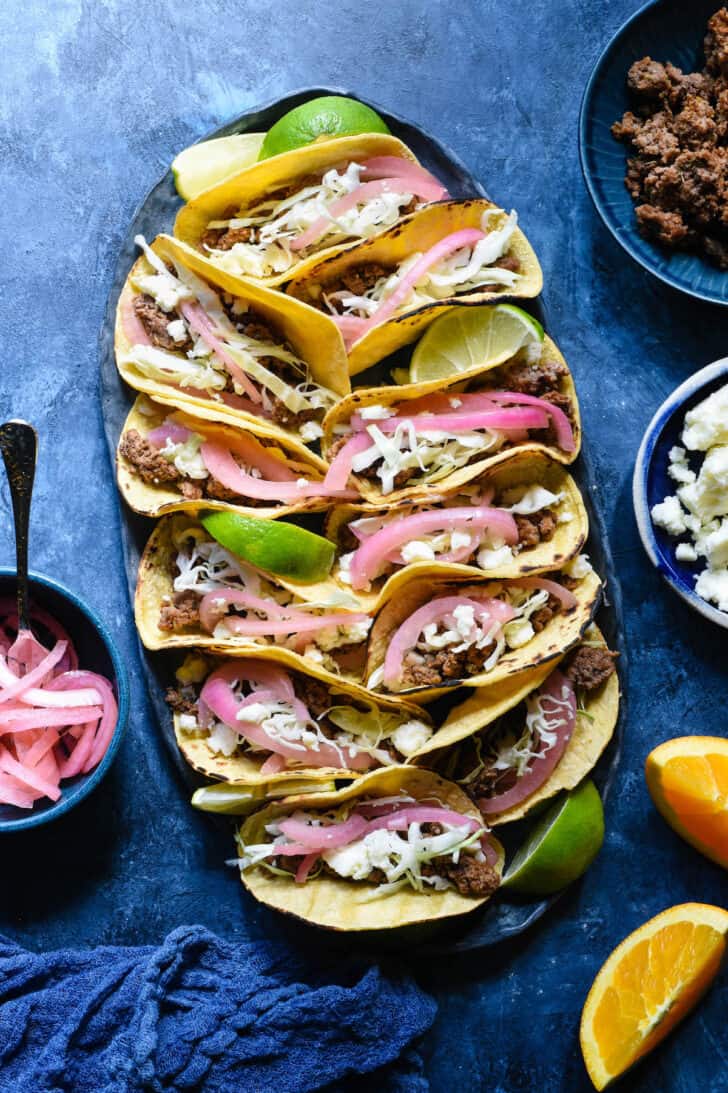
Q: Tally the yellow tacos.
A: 11